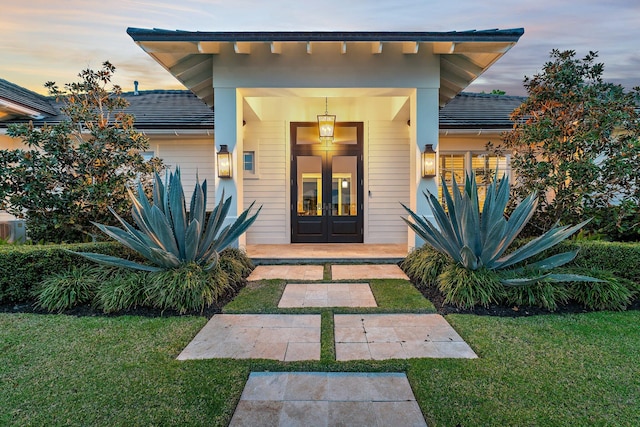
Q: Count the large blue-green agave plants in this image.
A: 2